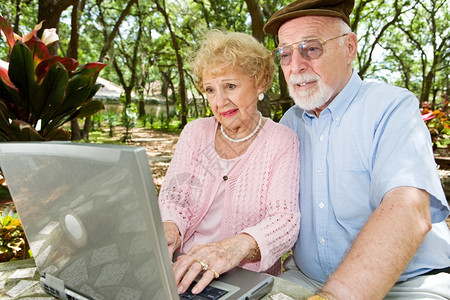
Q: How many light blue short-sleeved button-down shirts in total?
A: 1